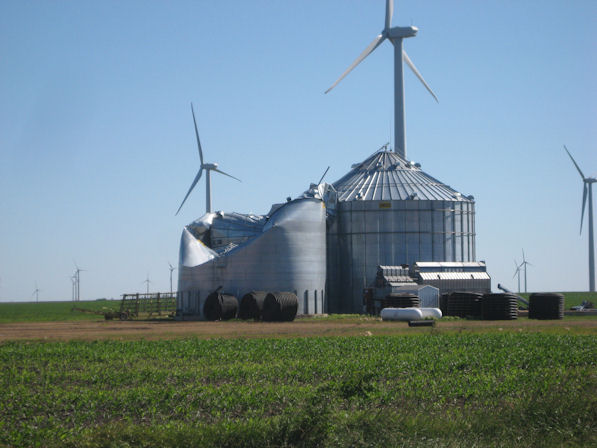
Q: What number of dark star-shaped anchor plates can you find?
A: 0